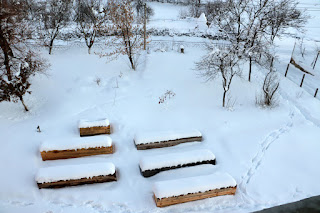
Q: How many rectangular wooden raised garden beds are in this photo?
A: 6